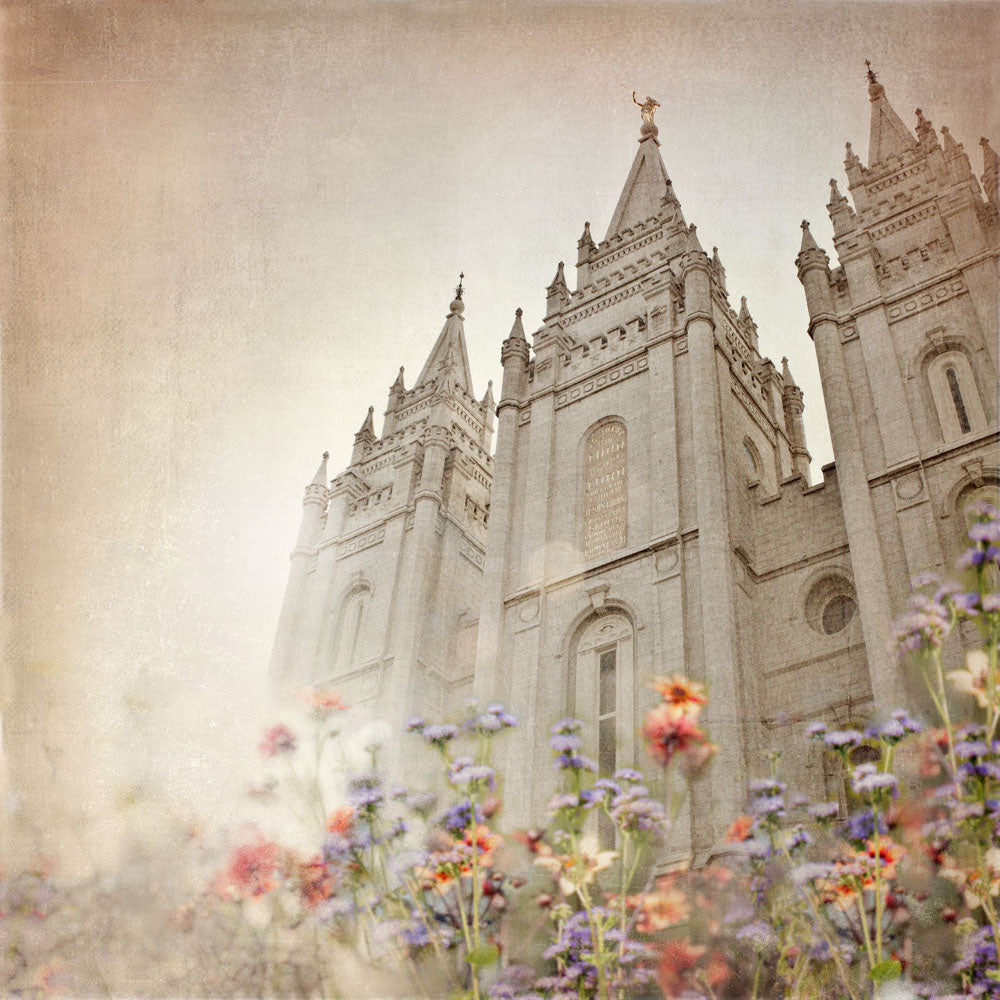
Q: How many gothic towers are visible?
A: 3